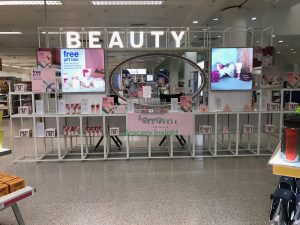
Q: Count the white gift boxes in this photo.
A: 10